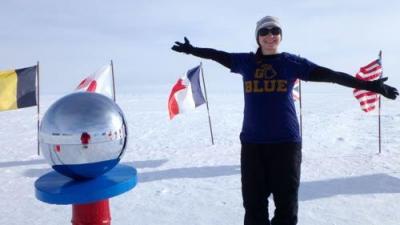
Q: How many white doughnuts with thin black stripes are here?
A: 0